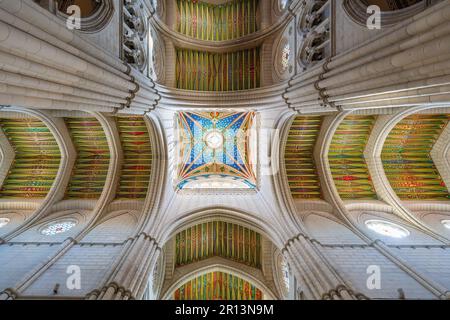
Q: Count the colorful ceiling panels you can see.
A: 11